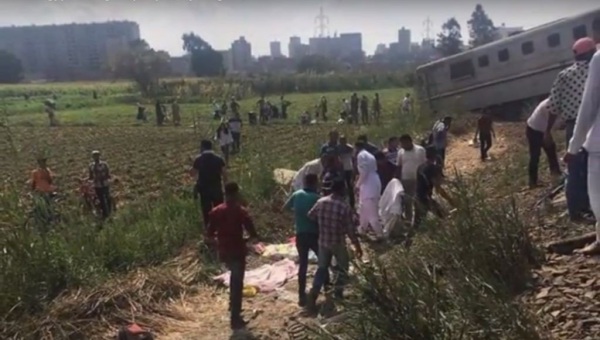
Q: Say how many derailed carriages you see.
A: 1